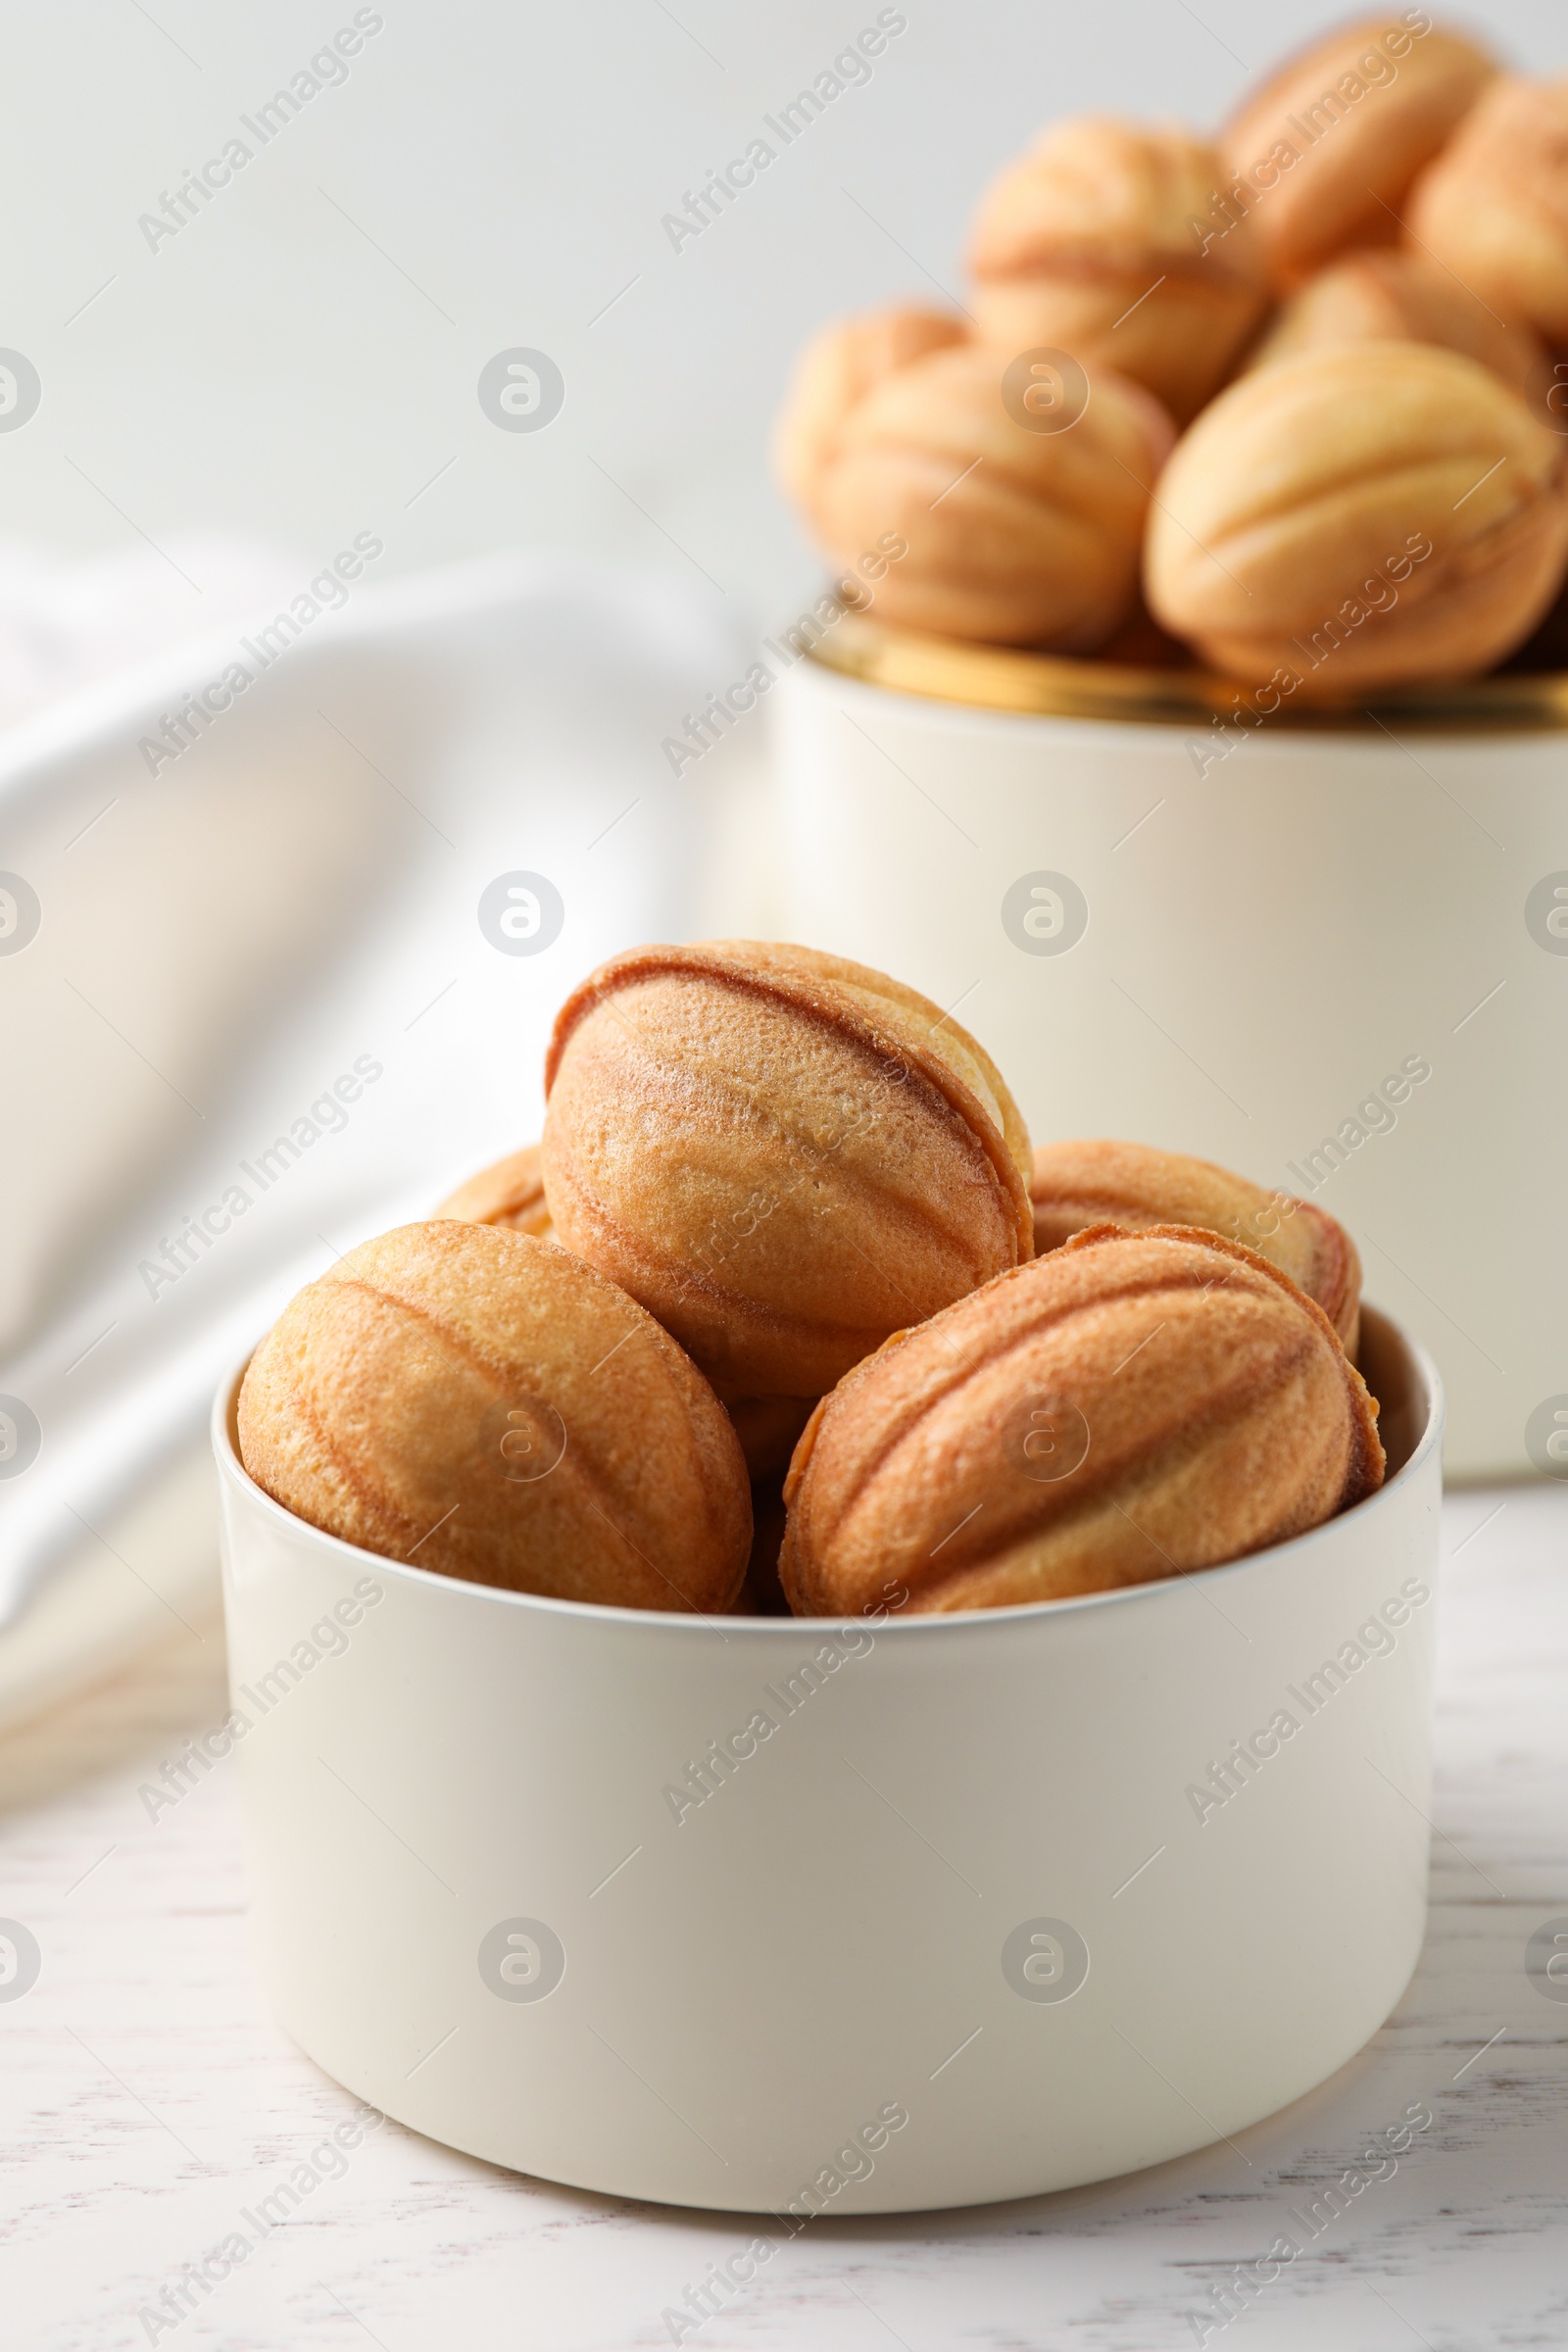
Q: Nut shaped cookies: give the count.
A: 12